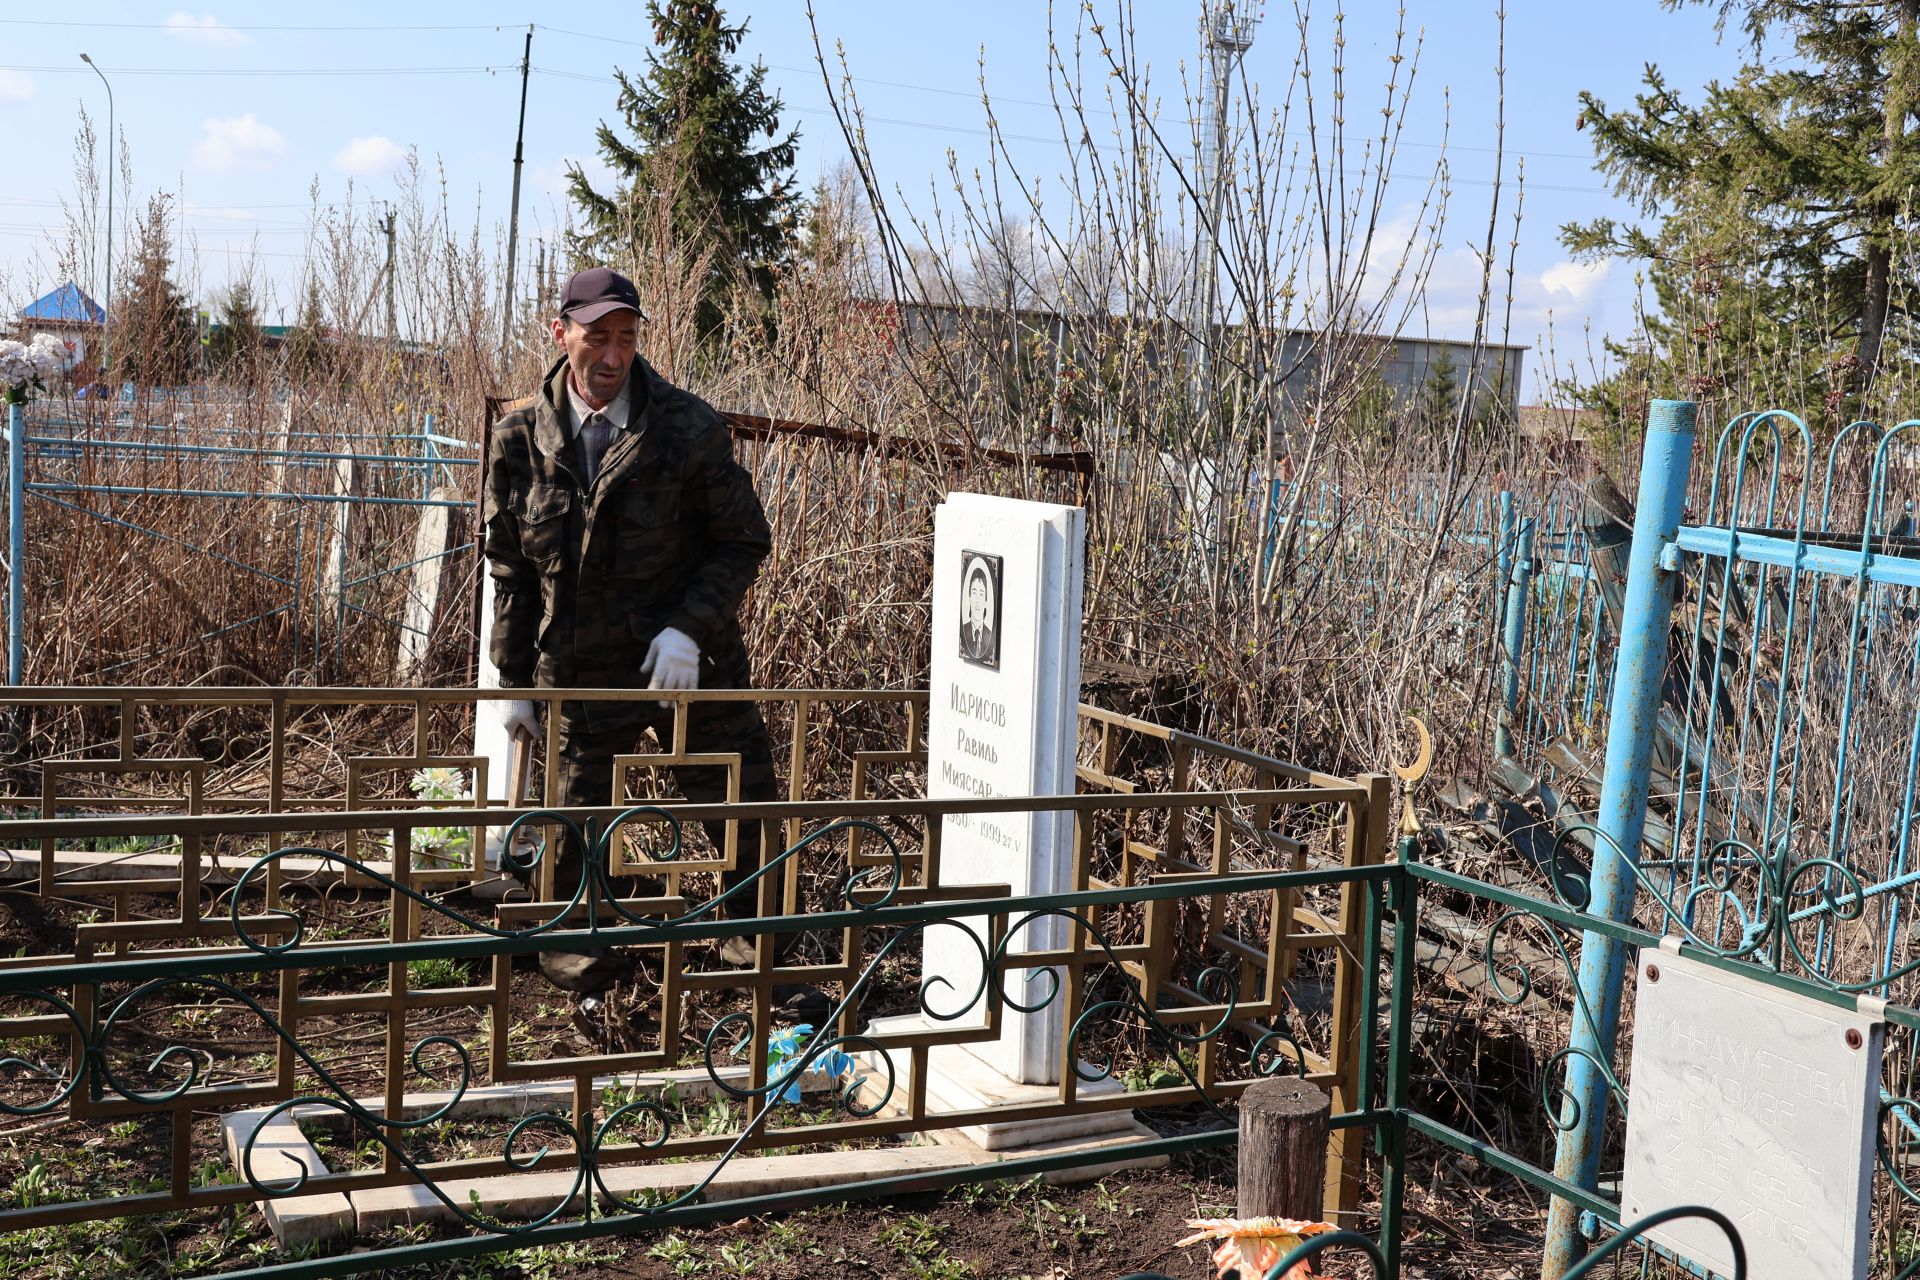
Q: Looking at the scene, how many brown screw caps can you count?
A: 2